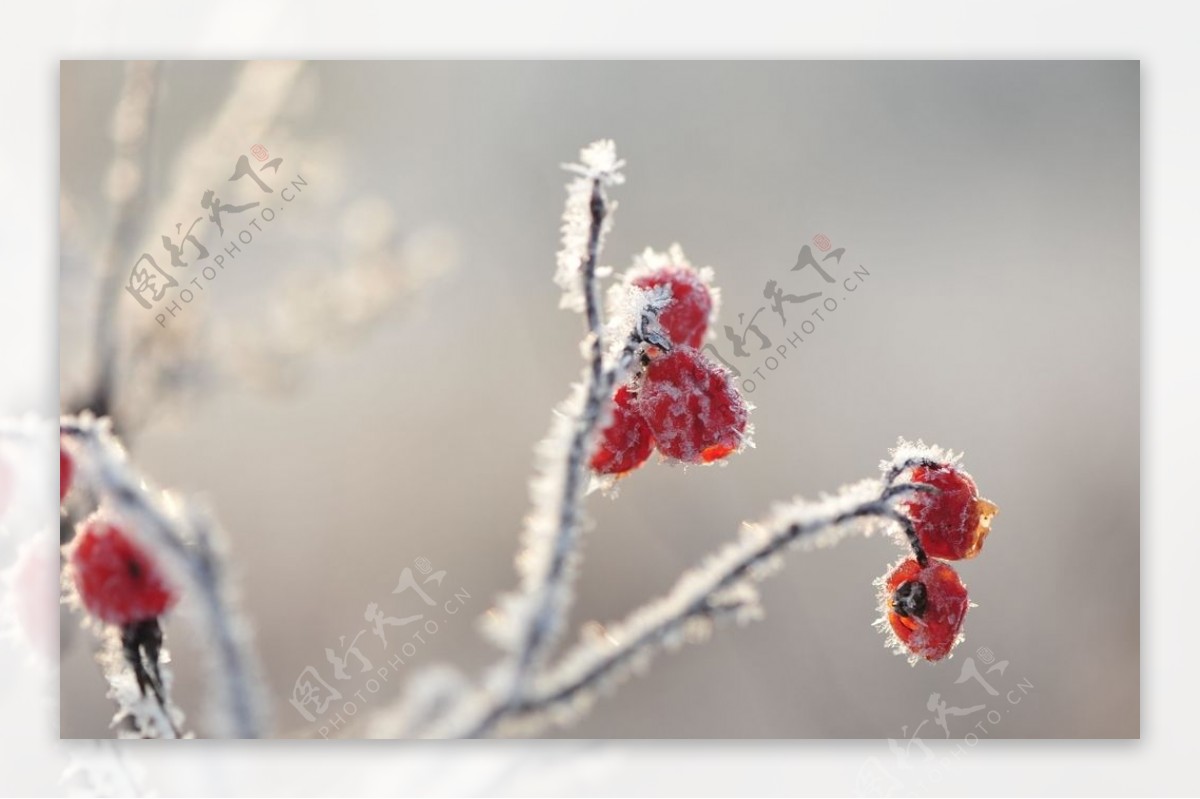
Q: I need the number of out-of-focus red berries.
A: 2